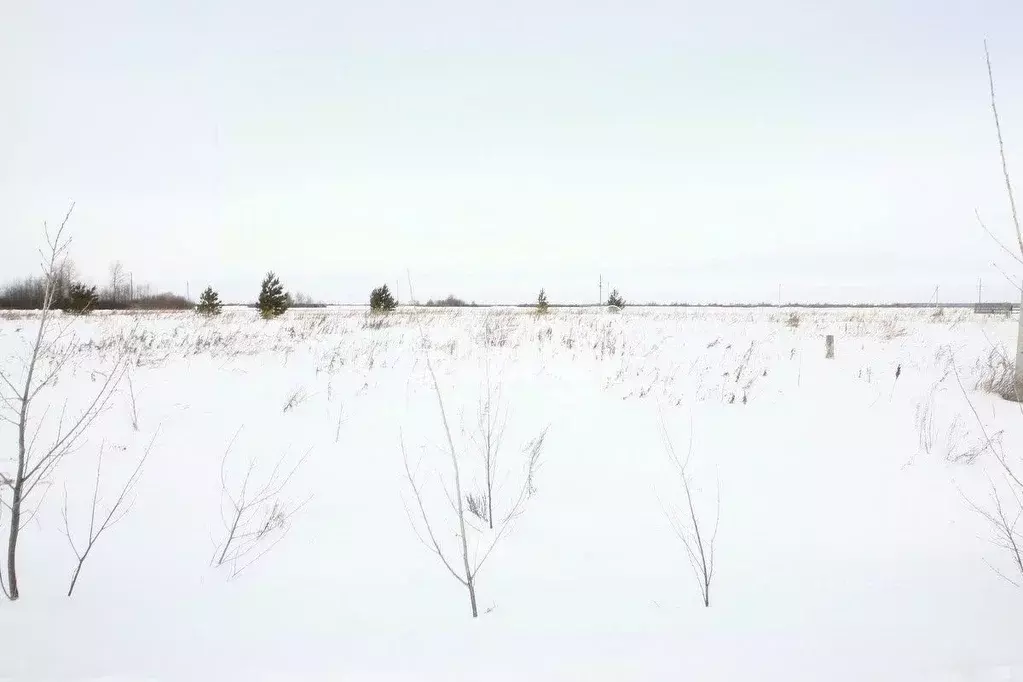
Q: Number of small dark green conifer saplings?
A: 6